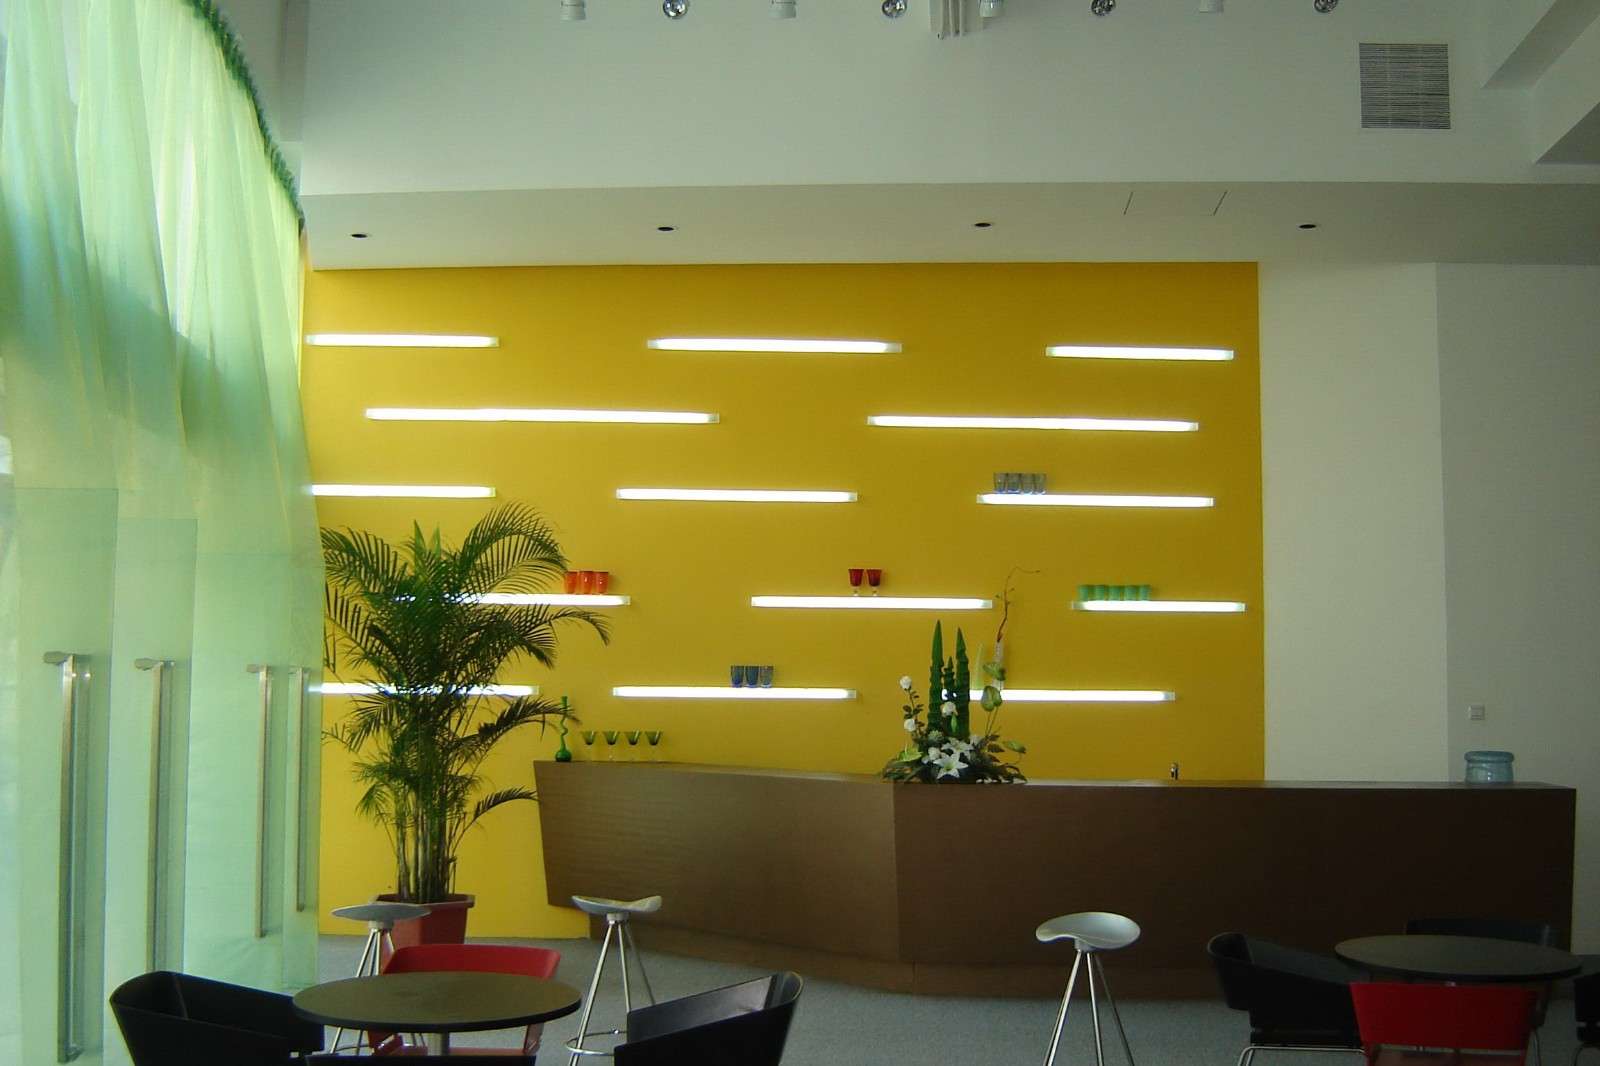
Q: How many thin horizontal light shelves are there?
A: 14